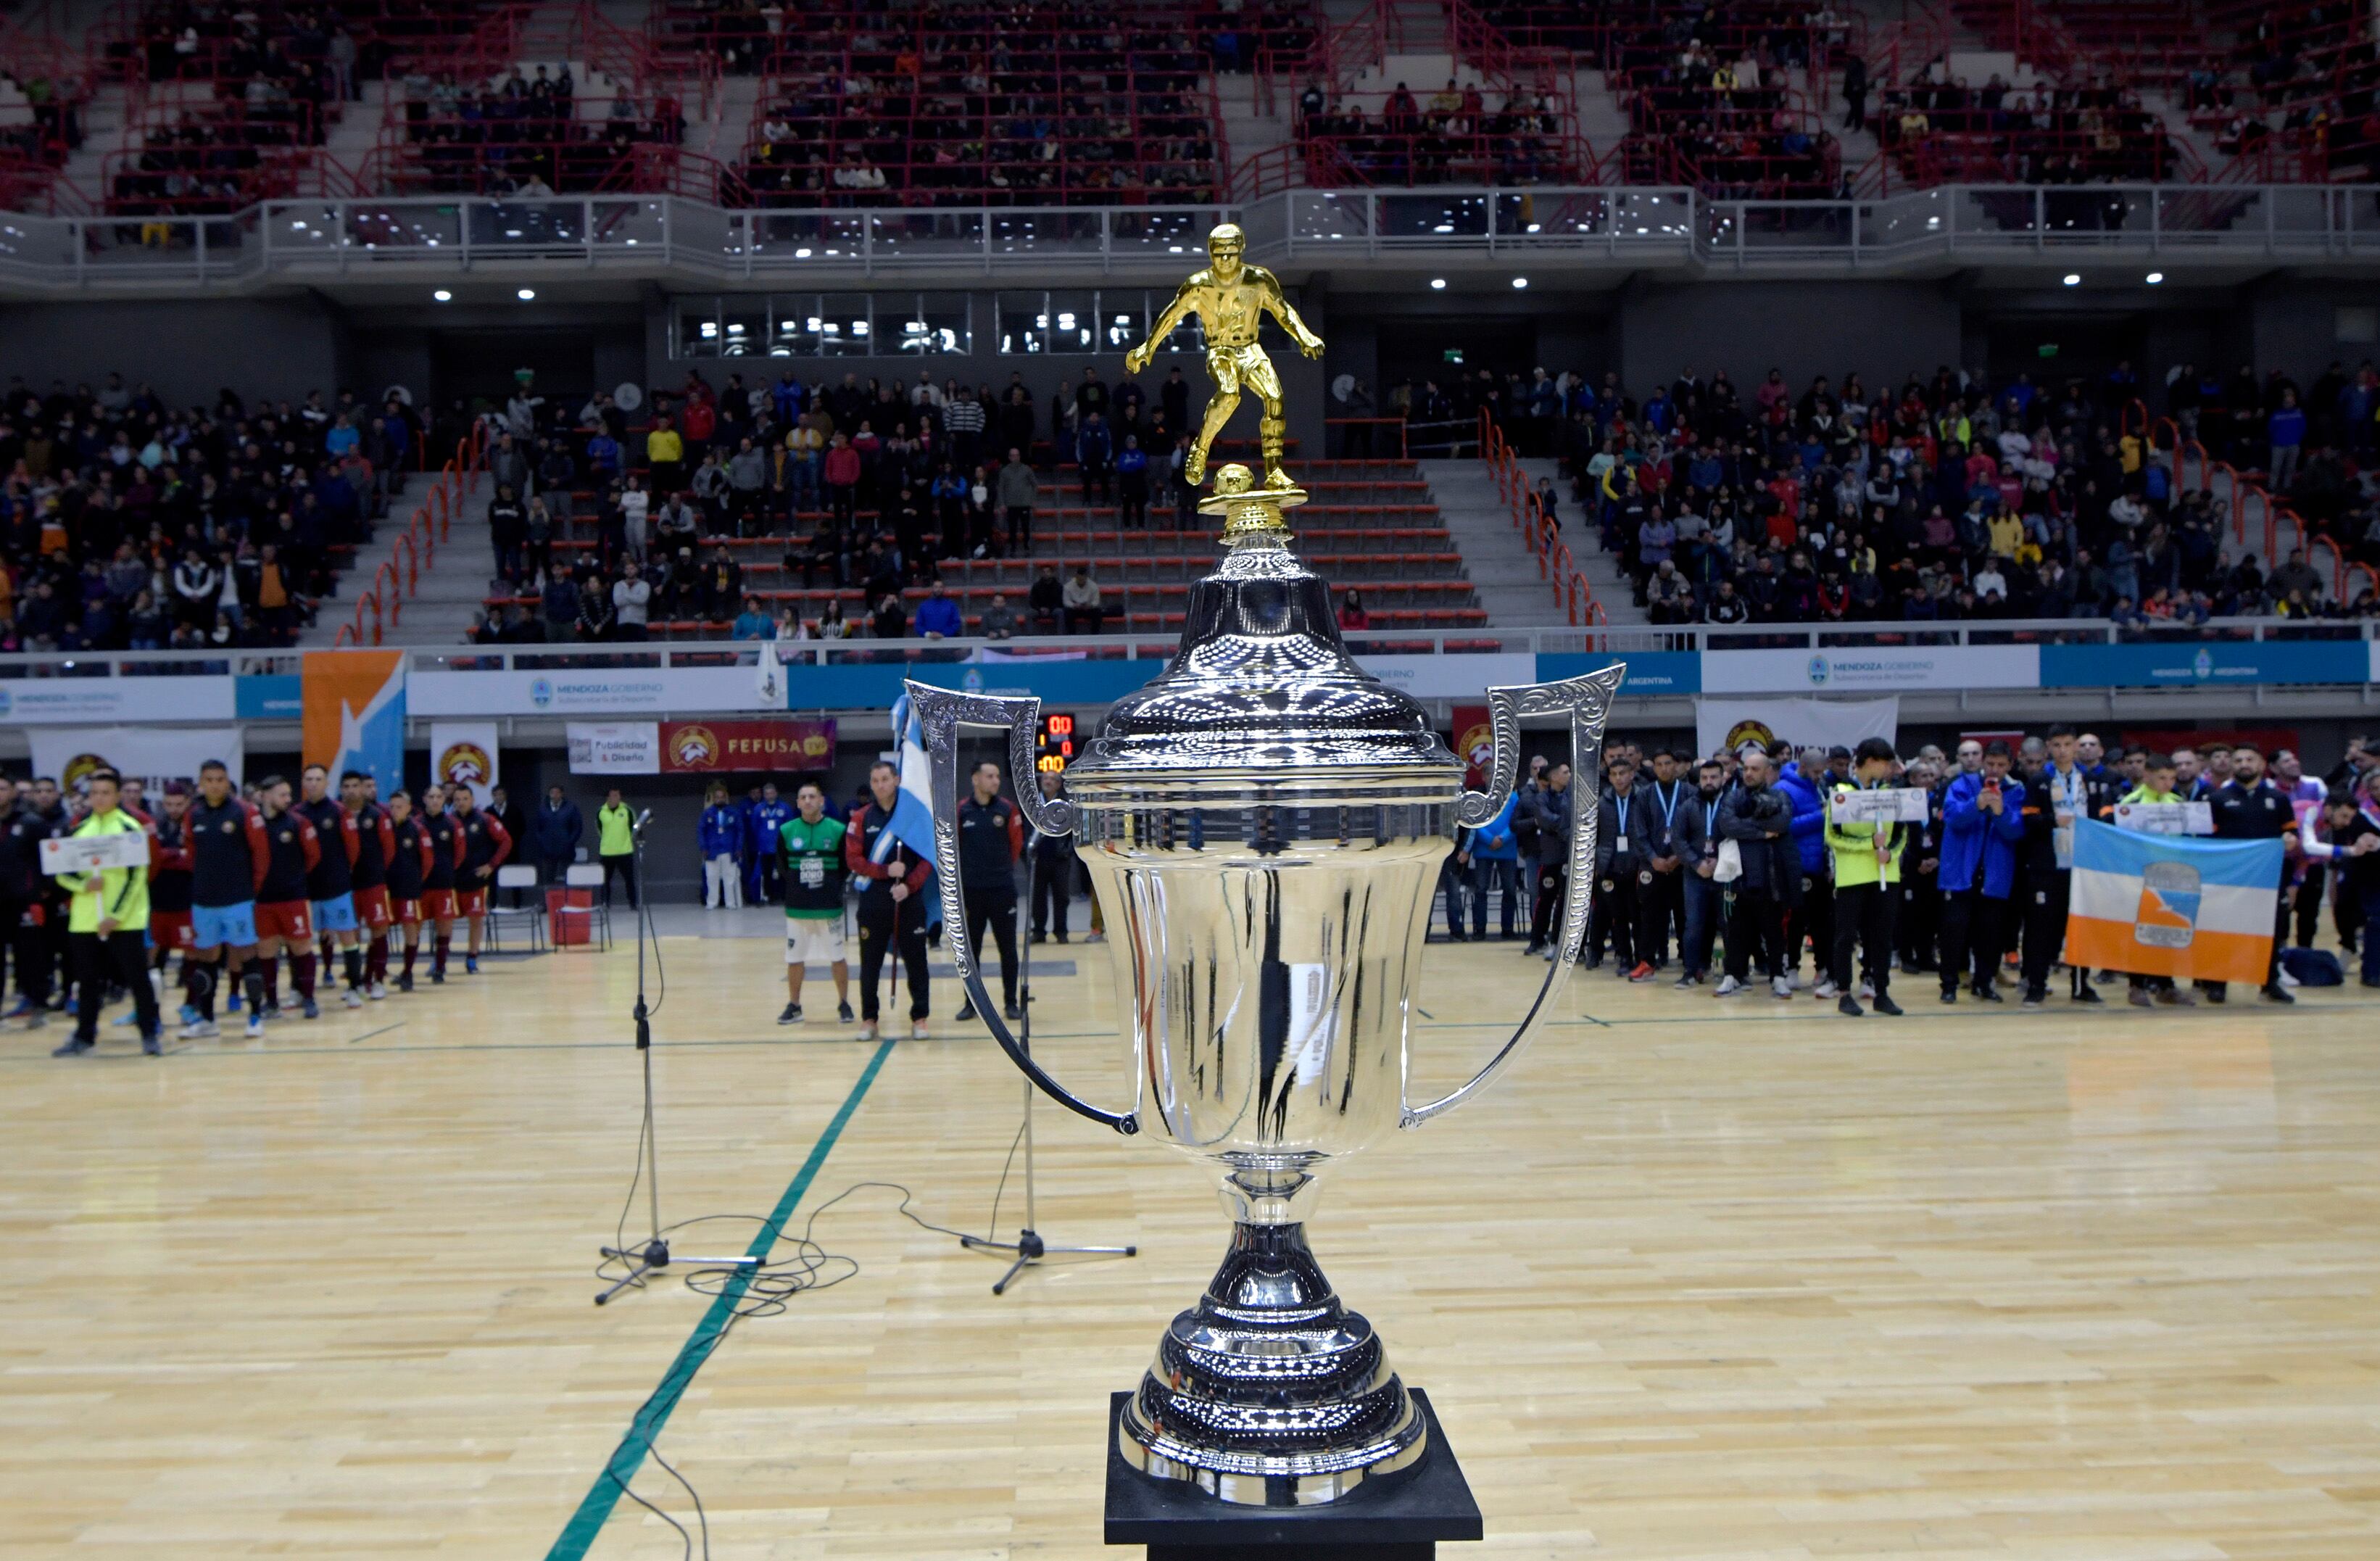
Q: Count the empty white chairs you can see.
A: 2